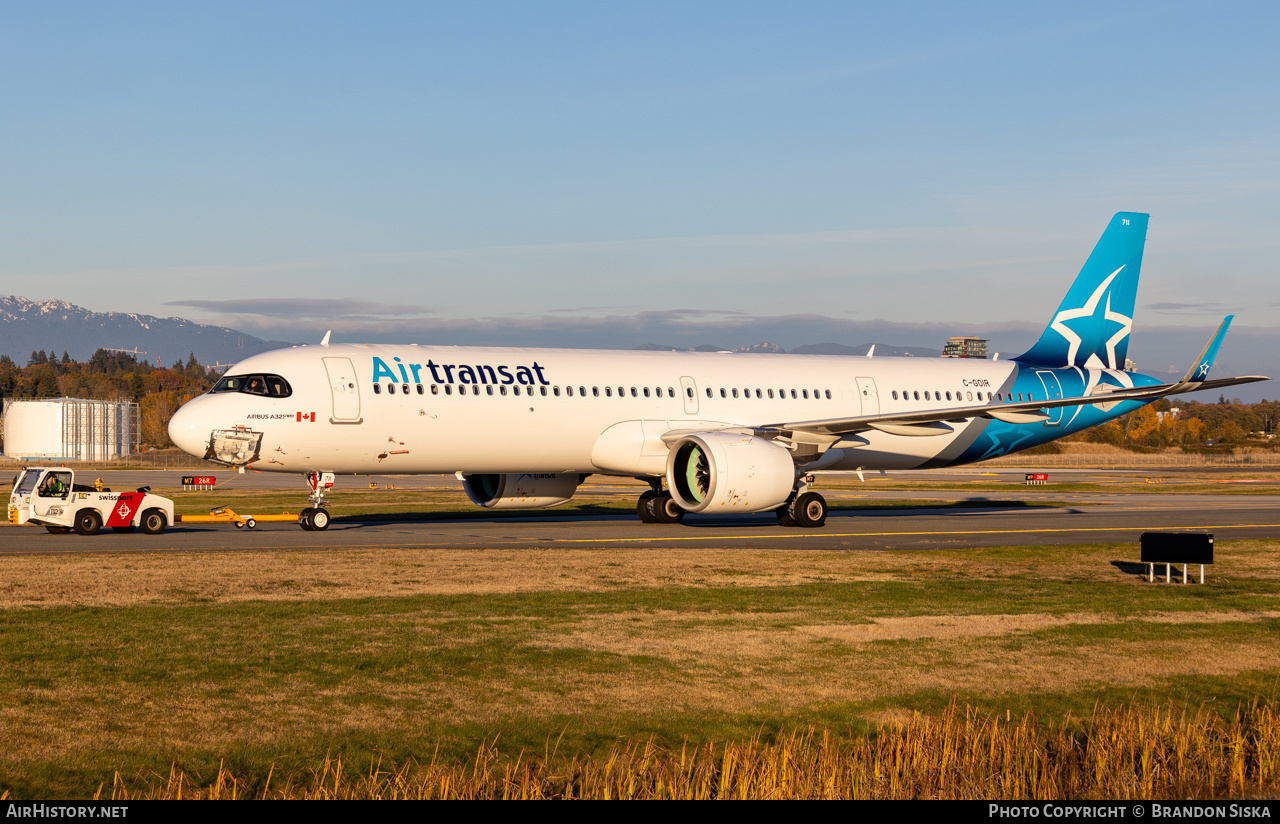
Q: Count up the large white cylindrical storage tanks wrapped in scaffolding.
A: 1